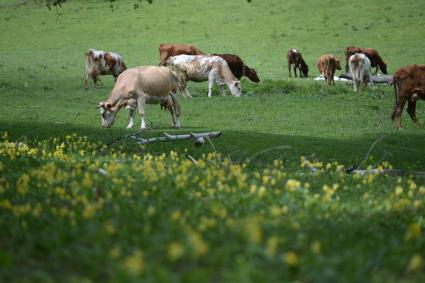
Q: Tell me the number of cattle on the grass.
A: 10